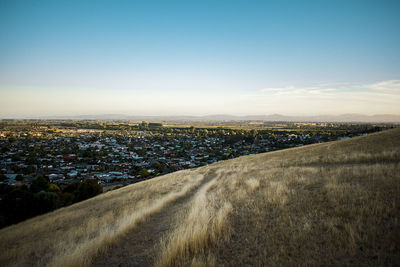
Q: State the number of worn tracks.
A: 1